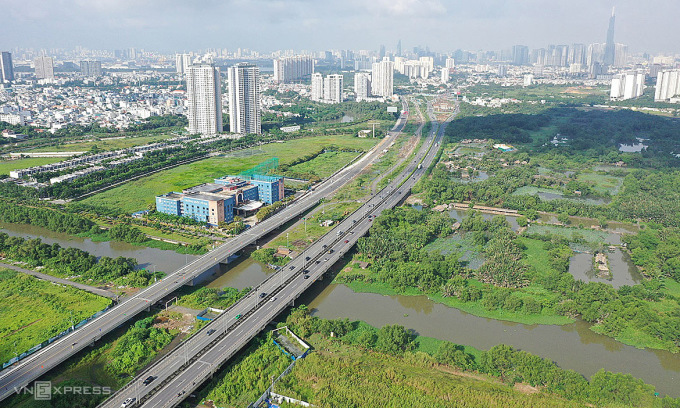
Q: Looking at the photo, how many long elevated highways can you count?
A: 2